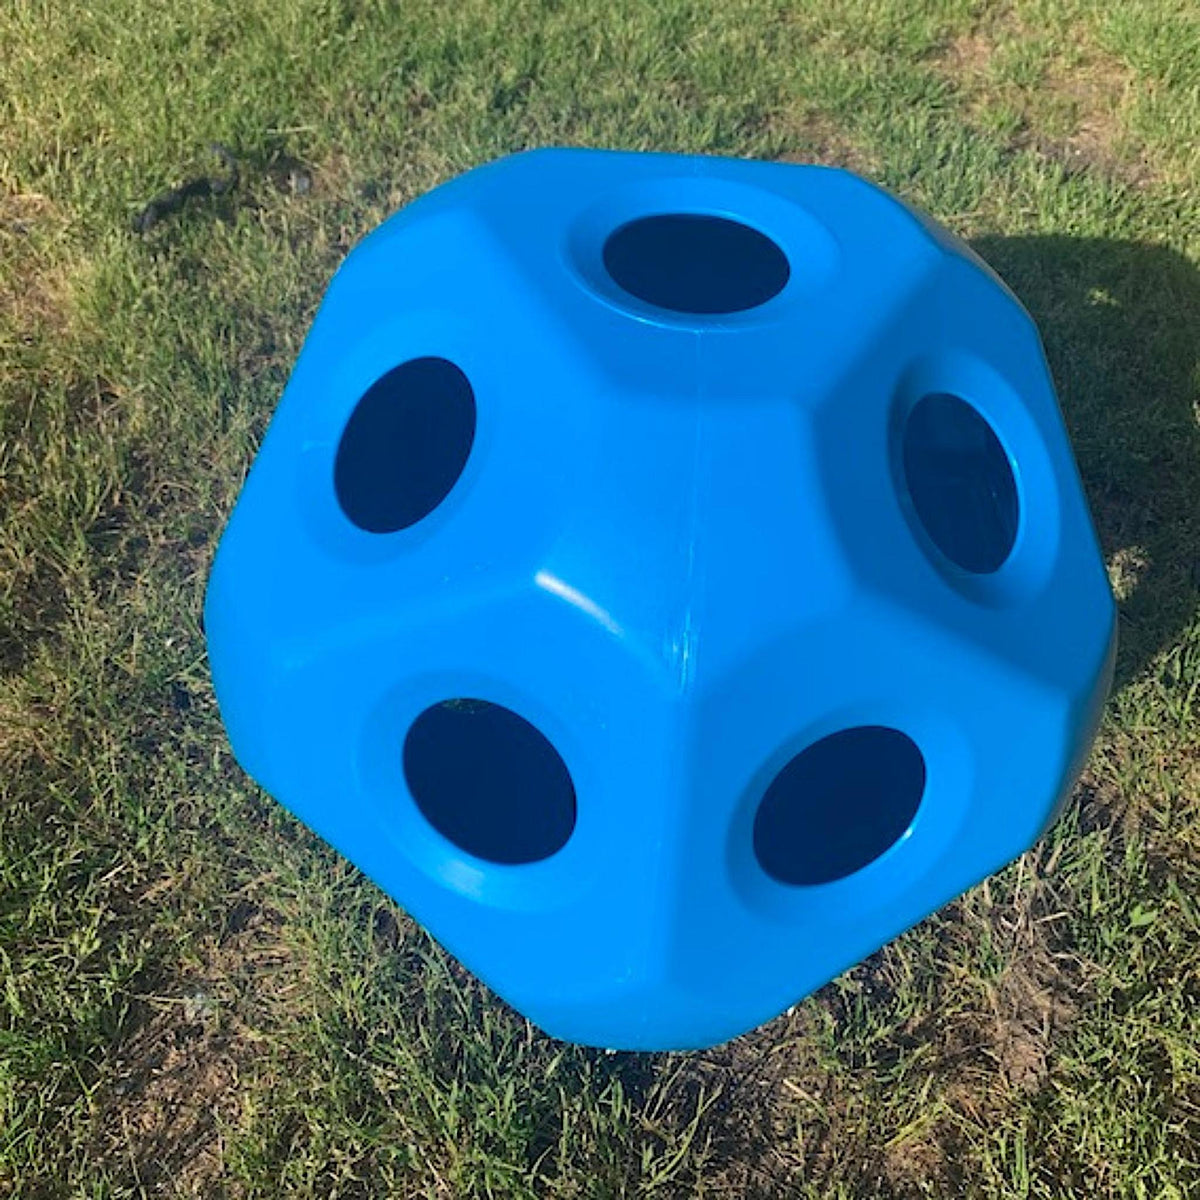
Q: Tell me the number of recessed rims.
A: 5